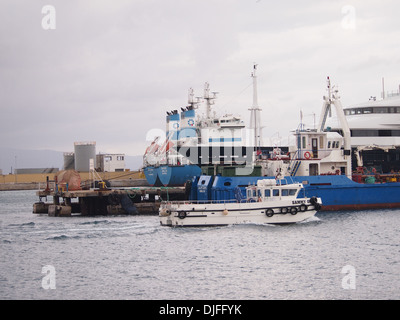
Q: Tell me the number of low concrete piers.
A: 1